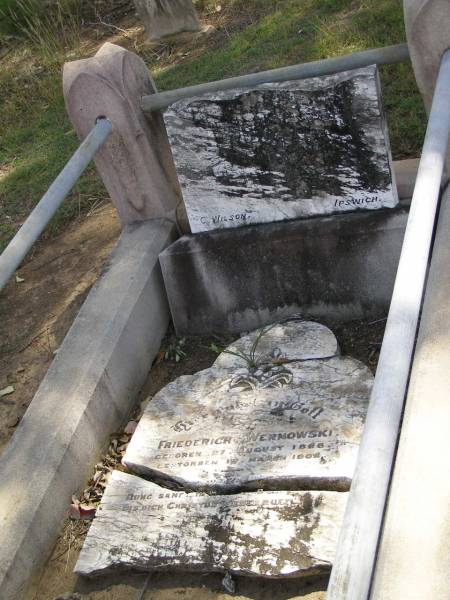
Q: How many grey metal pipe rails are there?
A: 3